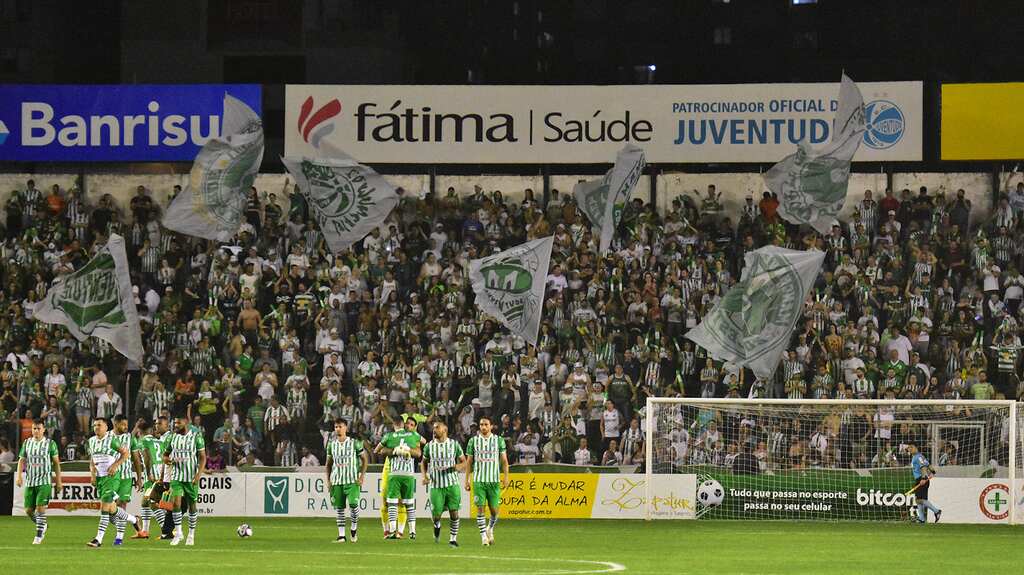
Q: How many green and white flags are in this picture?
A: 7